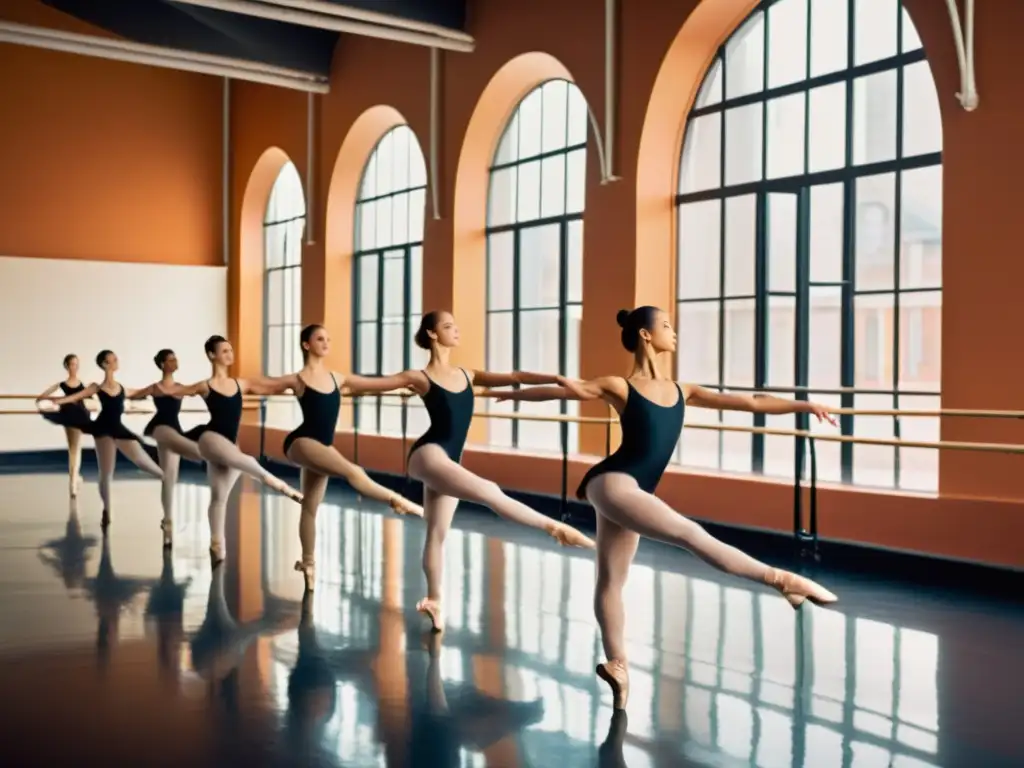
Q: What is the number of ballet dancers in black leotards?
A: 7